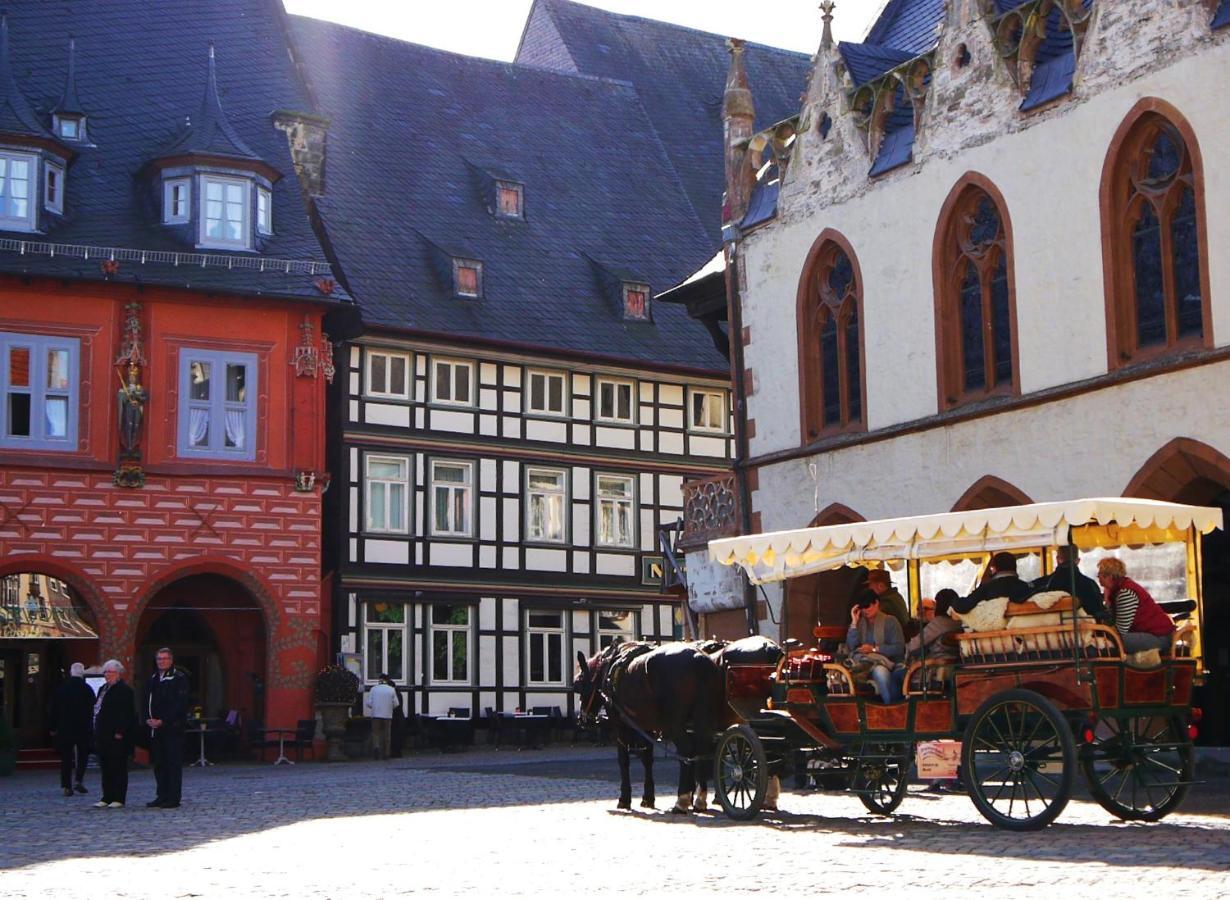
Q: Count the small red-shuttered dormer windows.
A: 3